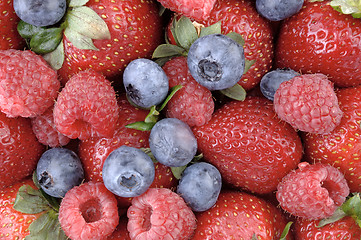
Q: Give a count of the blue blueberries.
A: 9